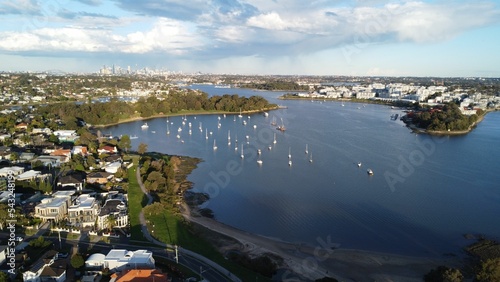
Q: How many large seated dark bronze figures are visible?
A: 0